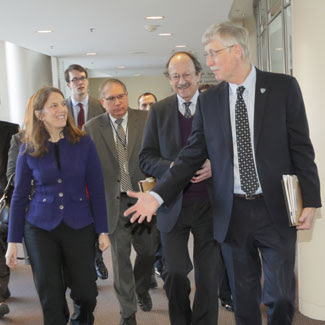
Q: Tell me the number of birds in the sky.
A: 0